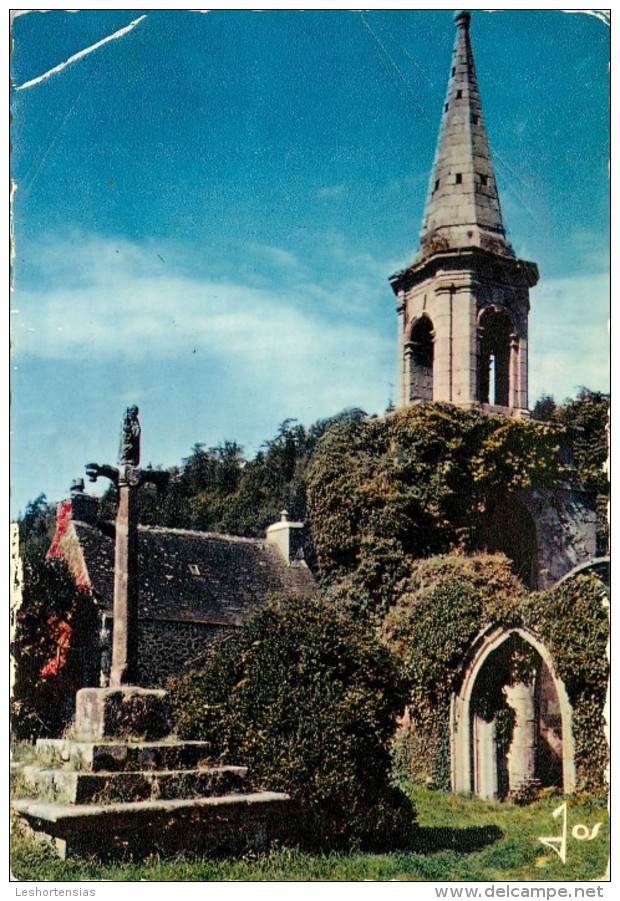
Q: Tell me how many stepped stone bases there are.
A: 1